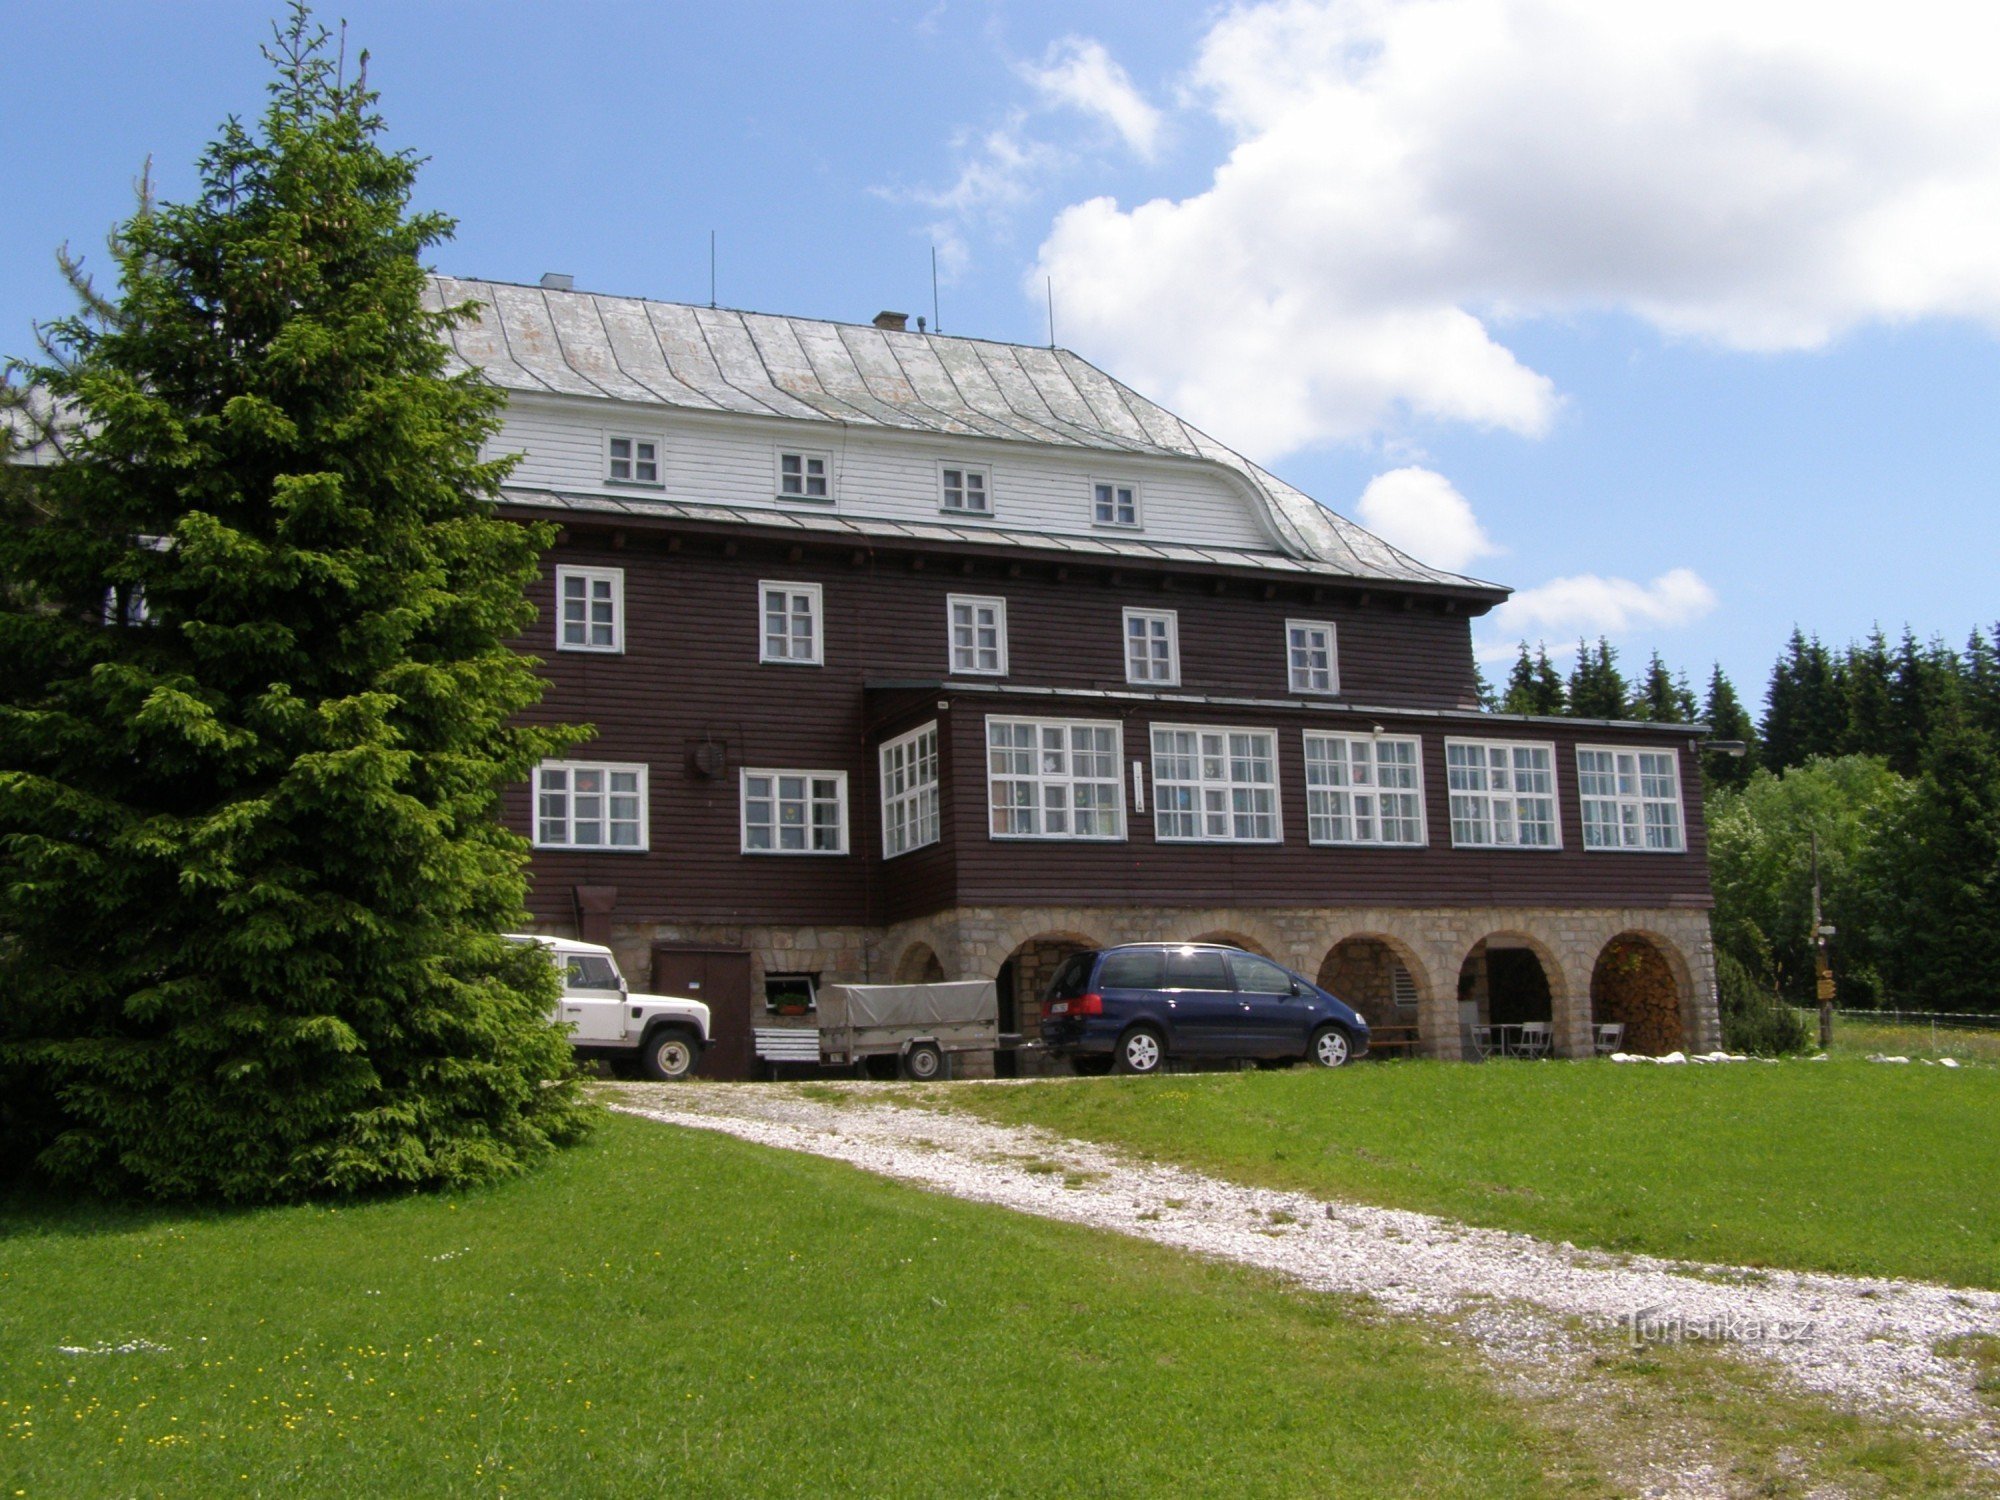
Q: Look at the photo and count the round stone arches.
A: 6